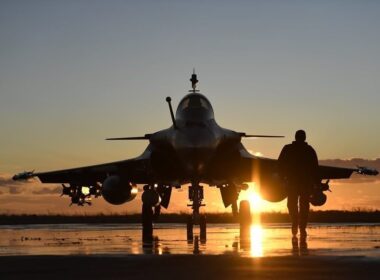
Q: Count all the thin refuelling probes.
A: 1